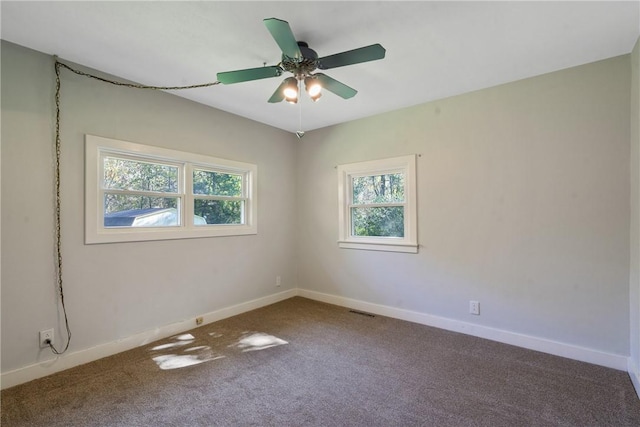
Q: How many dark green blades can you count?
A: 5